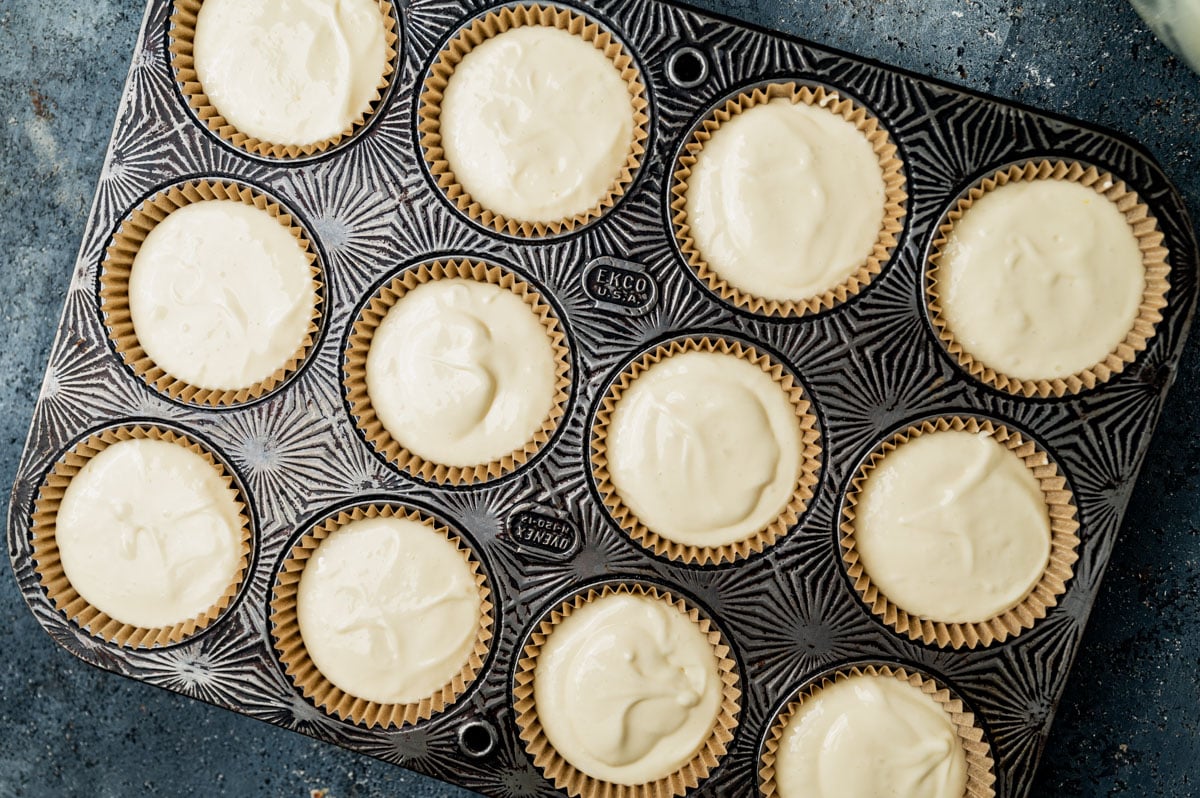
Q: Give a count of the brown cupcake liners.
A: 12